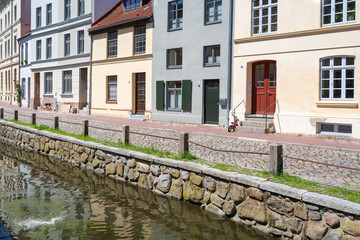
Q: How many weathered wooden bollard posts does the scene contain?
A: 8